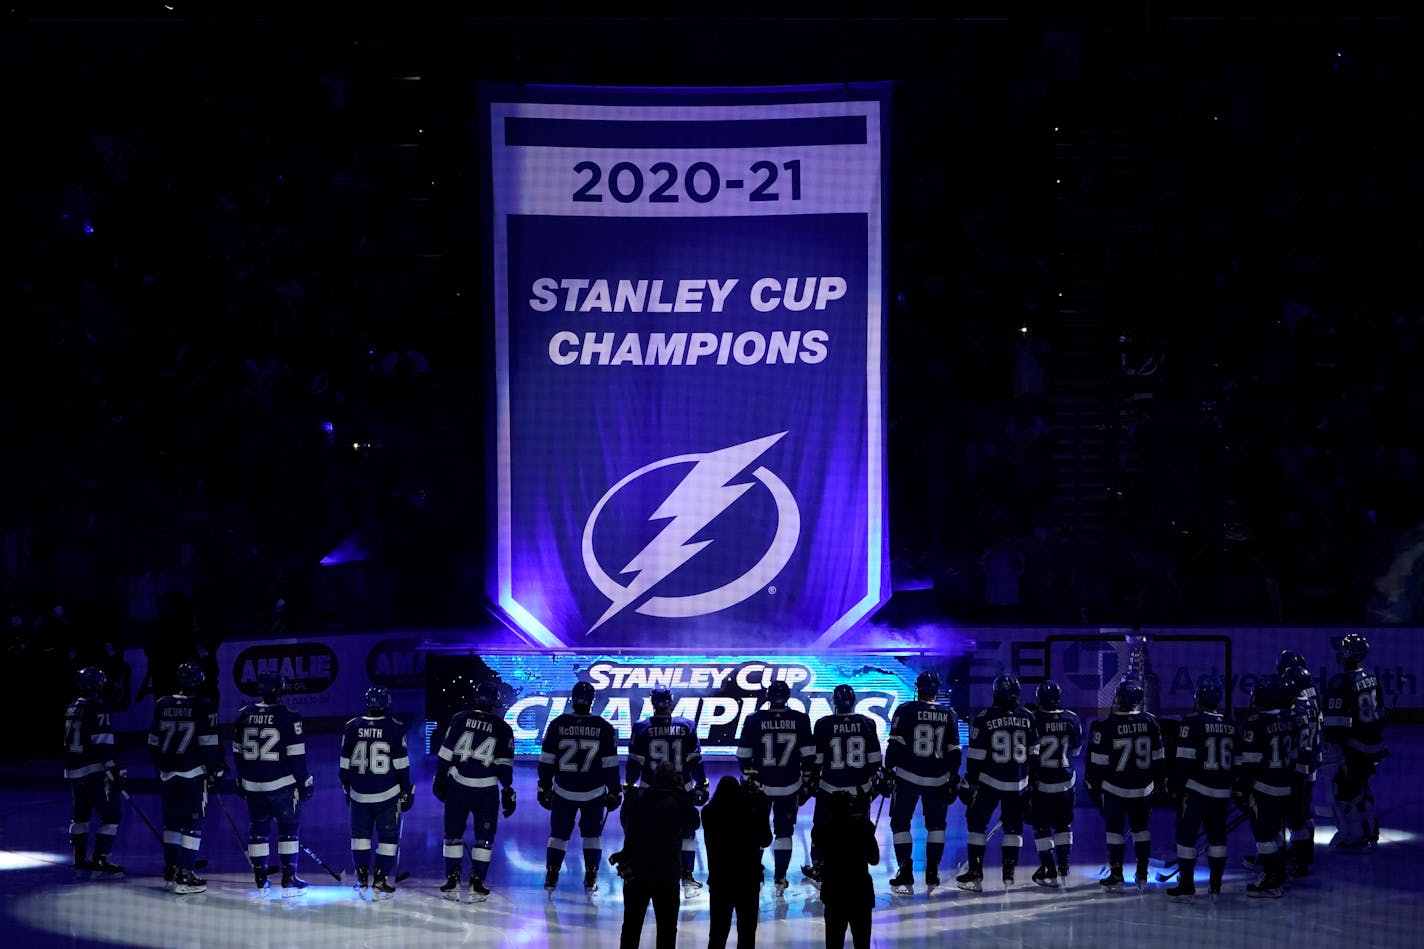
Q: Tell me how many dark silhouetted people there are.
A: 3